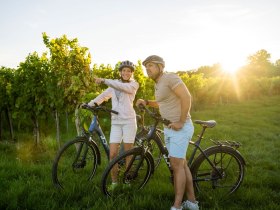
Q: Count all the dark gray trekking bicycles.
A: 1